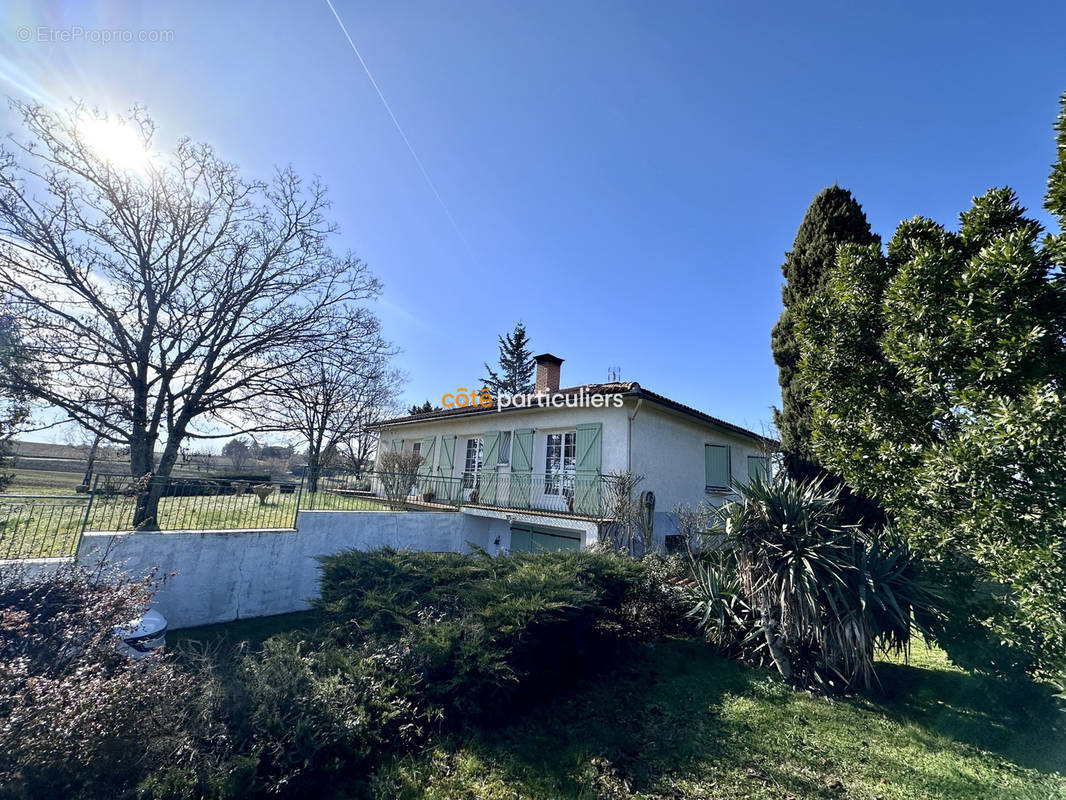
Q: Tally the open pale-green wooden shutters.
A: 6